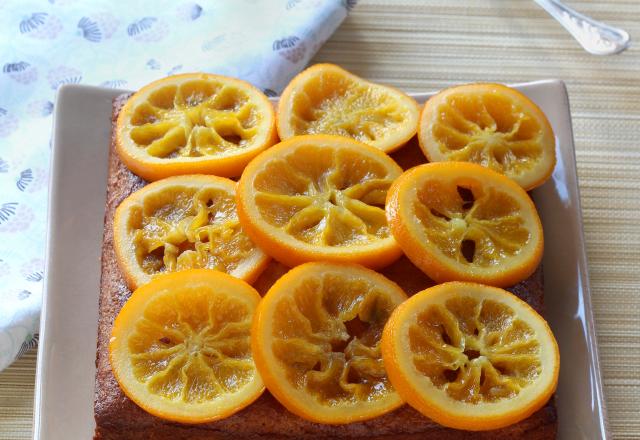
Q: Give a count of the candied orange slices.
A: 9